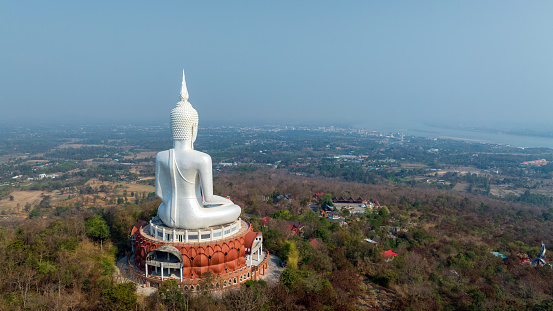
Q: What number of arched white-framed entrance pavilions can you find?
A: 2